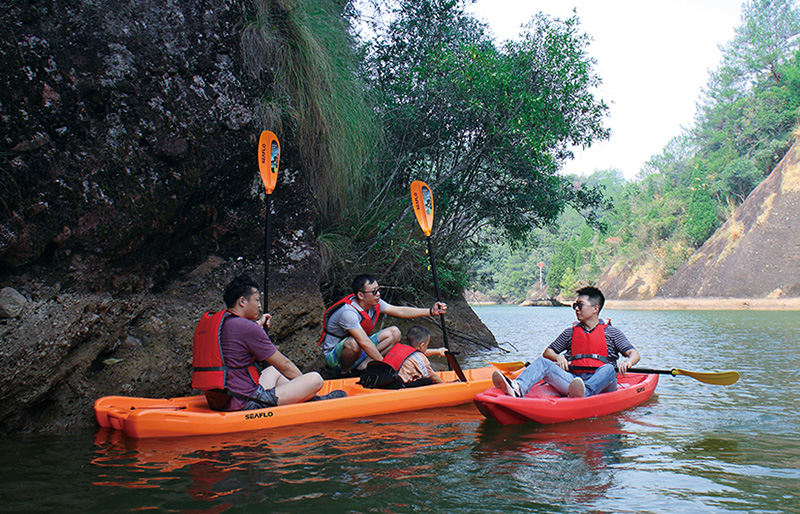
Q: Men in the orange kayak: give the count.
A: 2